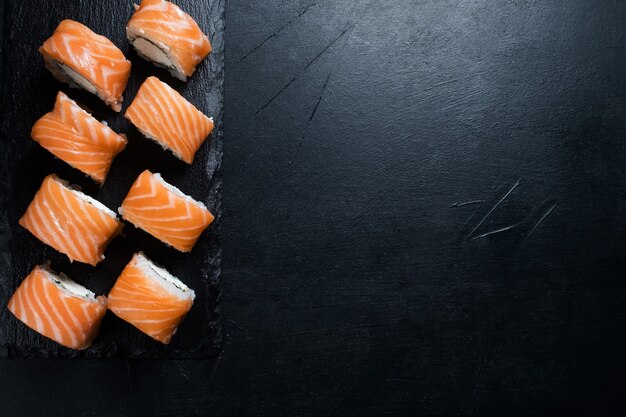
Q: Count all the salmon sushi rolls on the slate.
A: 8